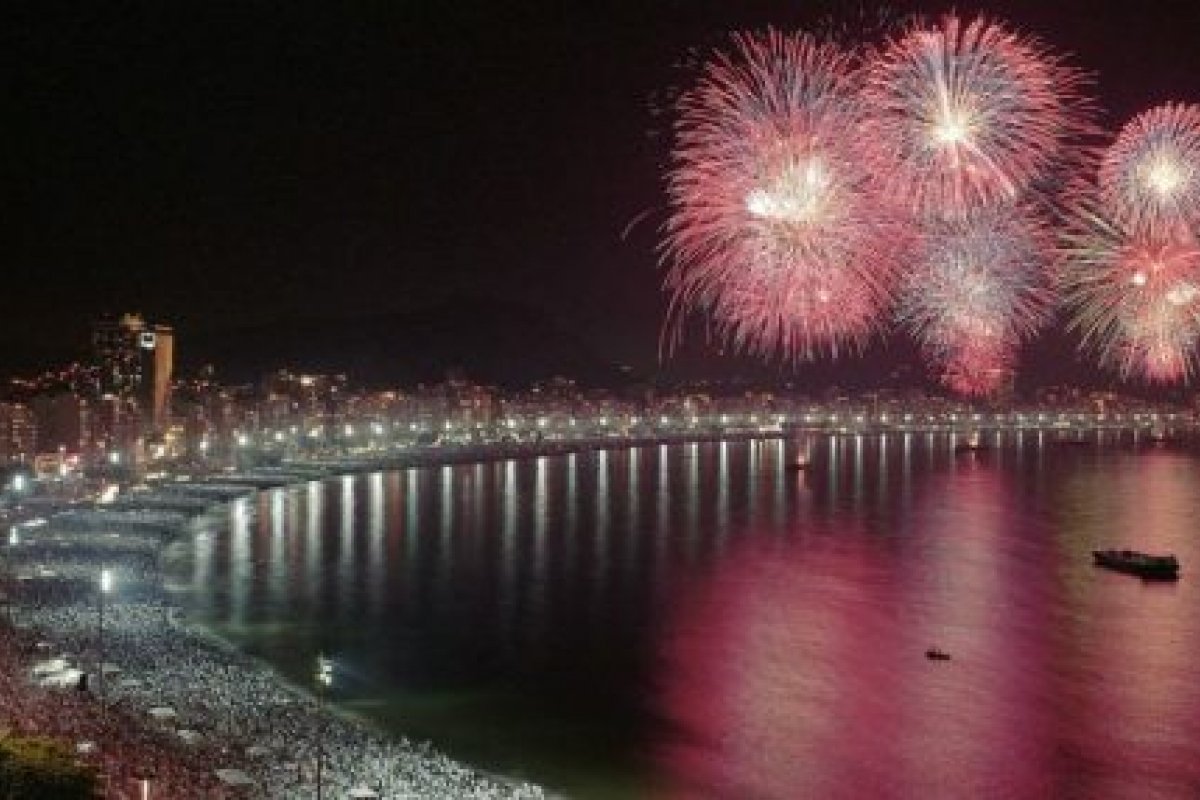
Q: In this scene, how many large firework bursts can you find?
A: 5